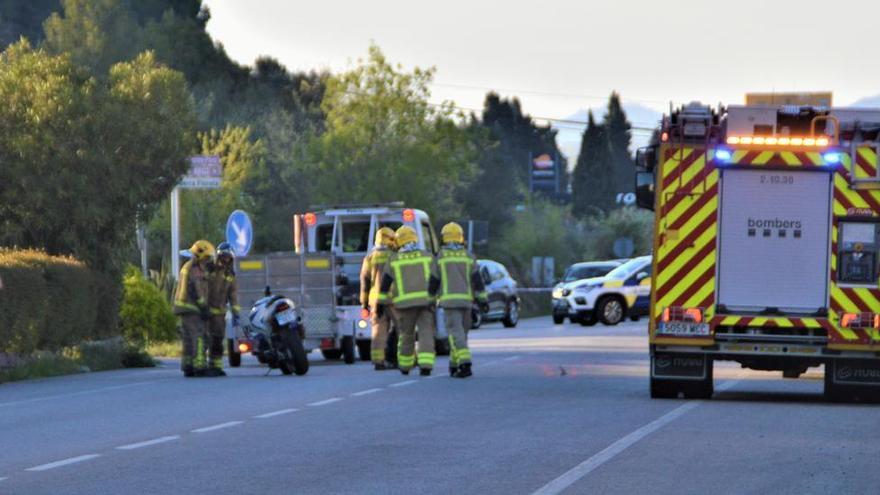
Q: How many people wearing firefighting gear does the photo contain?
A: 5